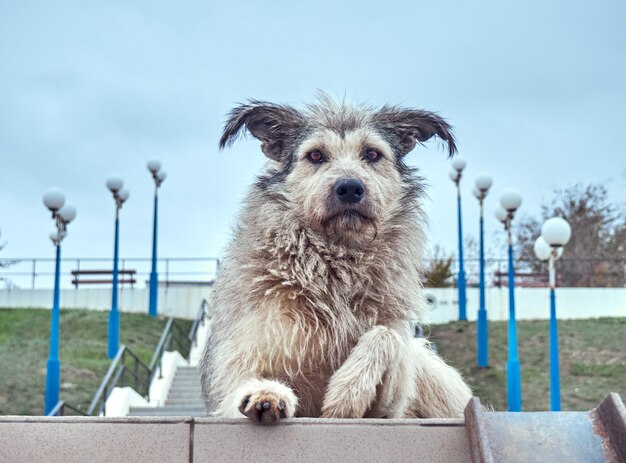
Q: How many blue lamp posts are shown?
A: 7